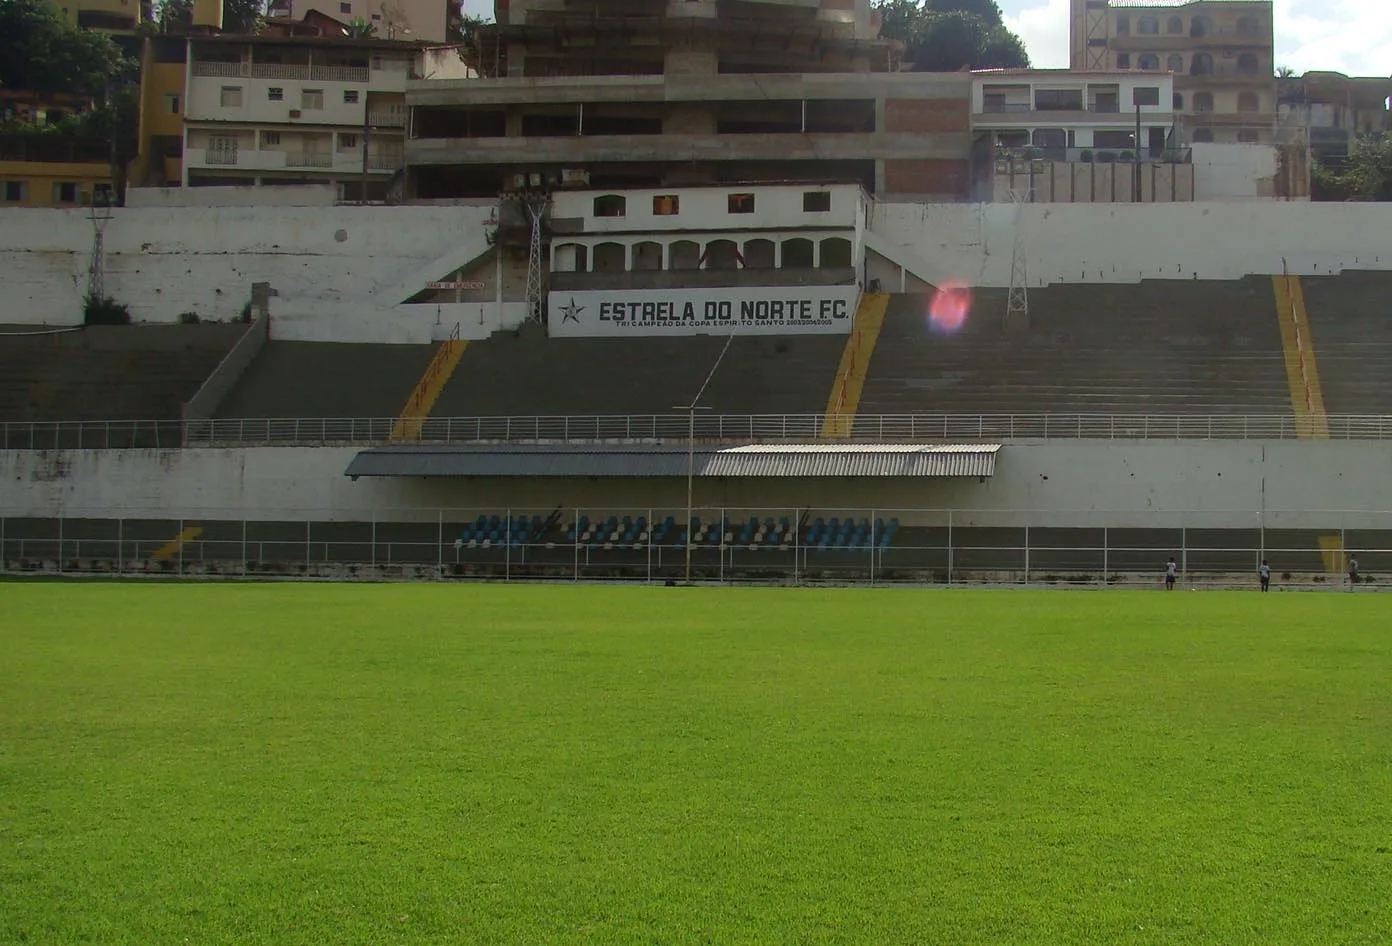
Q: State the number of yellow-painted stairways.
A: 5